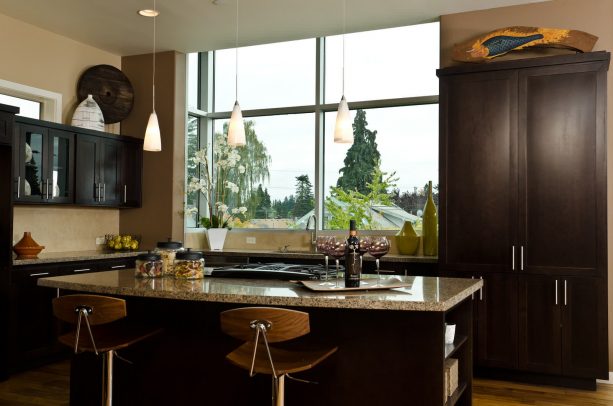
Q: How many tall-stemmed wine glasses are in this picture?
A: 4